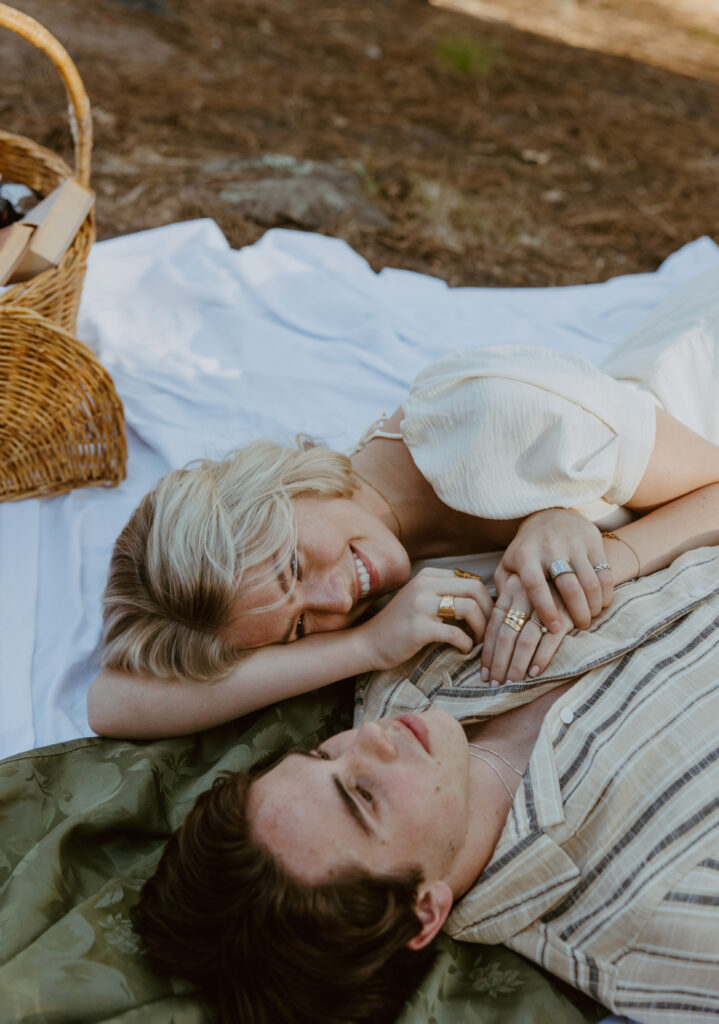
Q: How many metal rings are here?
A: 7